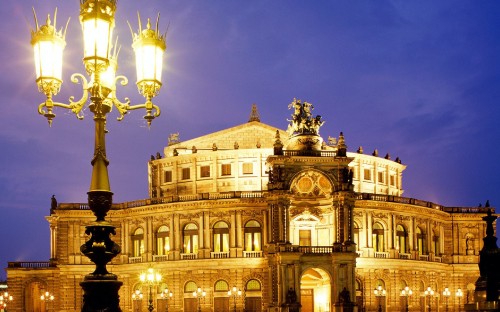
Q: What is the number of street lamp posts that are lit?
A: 13